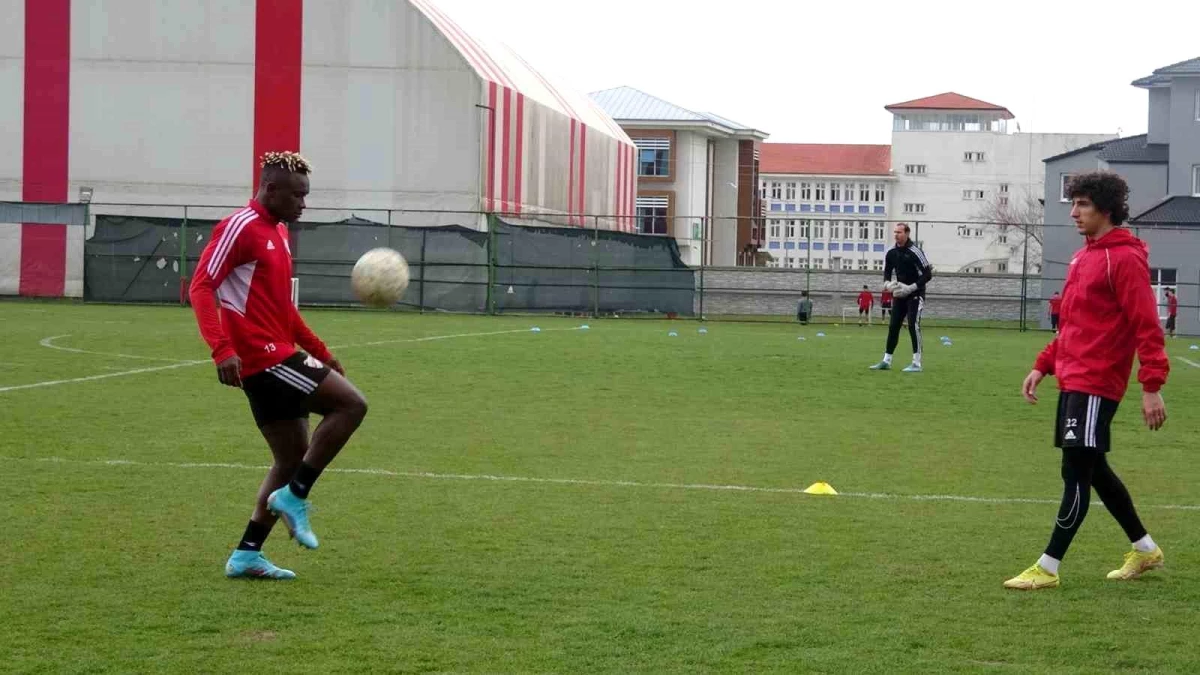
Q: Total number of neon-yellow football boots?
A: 2